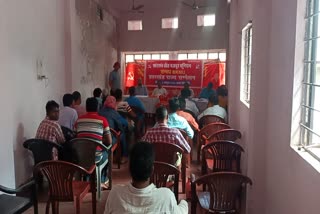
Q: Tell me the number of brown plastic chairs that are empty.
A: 6